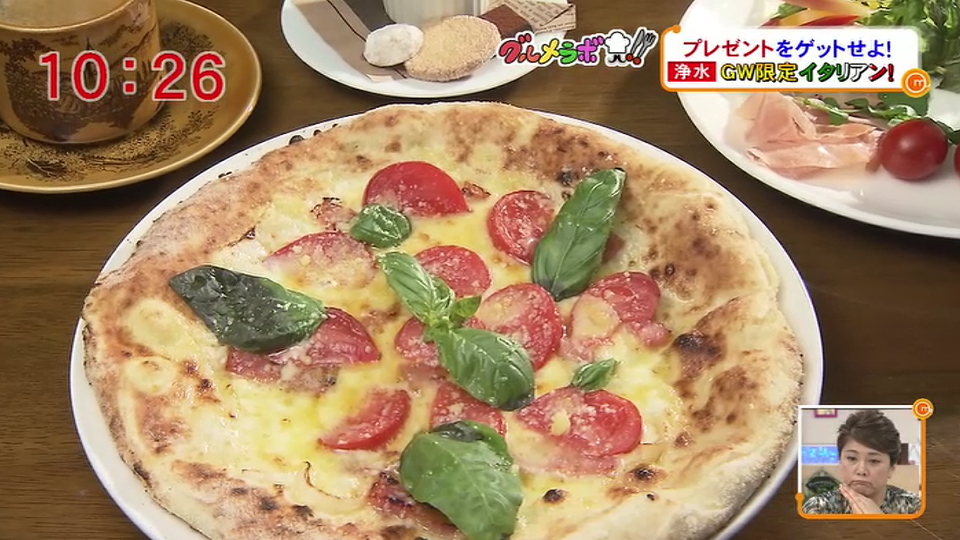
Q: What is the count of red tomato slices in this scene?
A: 11